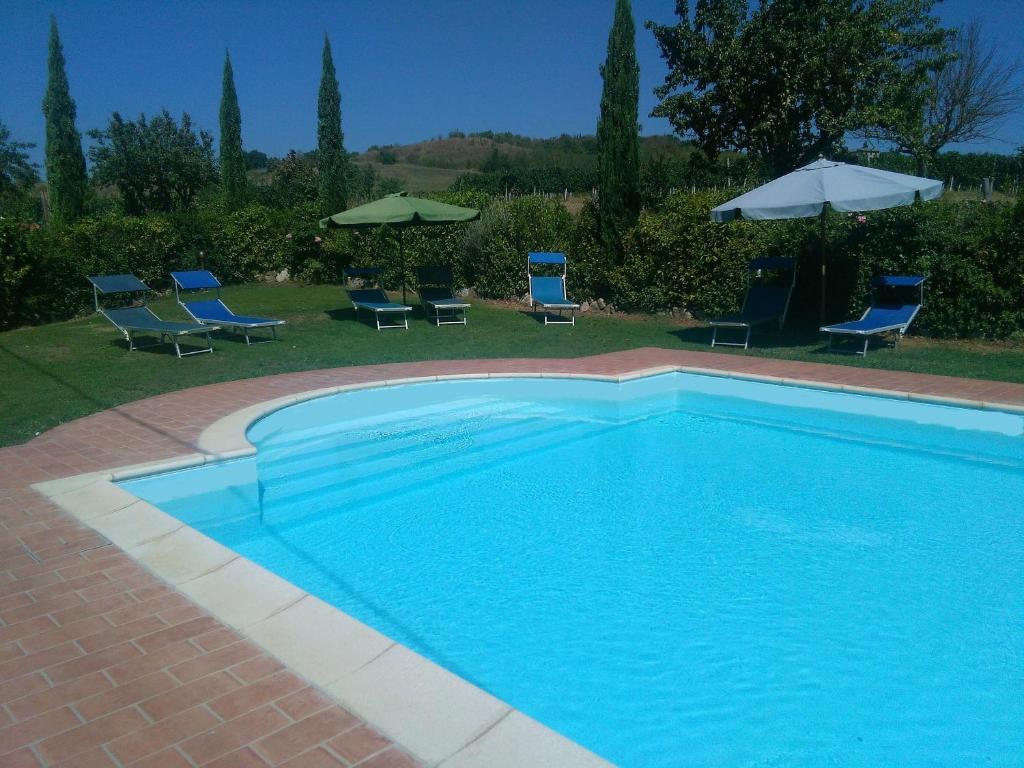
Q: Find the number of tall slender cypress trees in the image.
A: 4